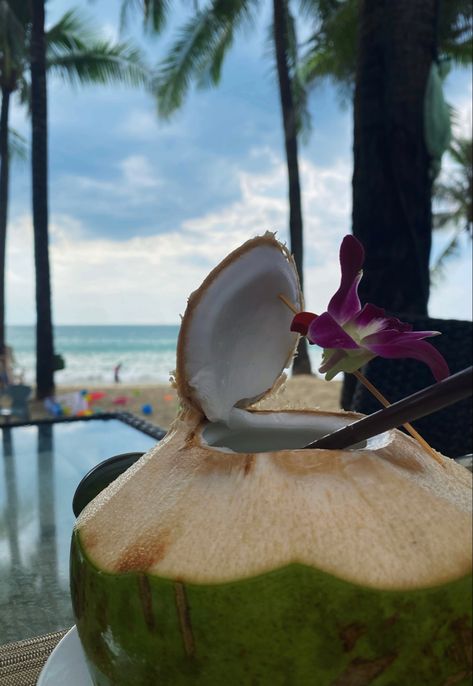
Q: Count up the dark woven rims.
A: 1